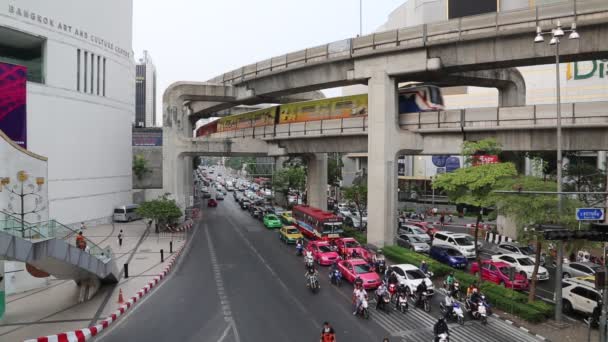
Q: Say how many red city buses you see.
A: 1